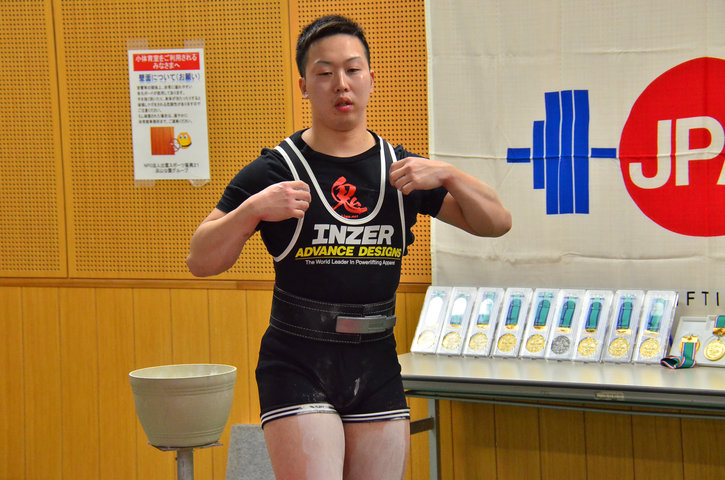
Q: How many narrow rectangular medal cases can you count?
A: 9